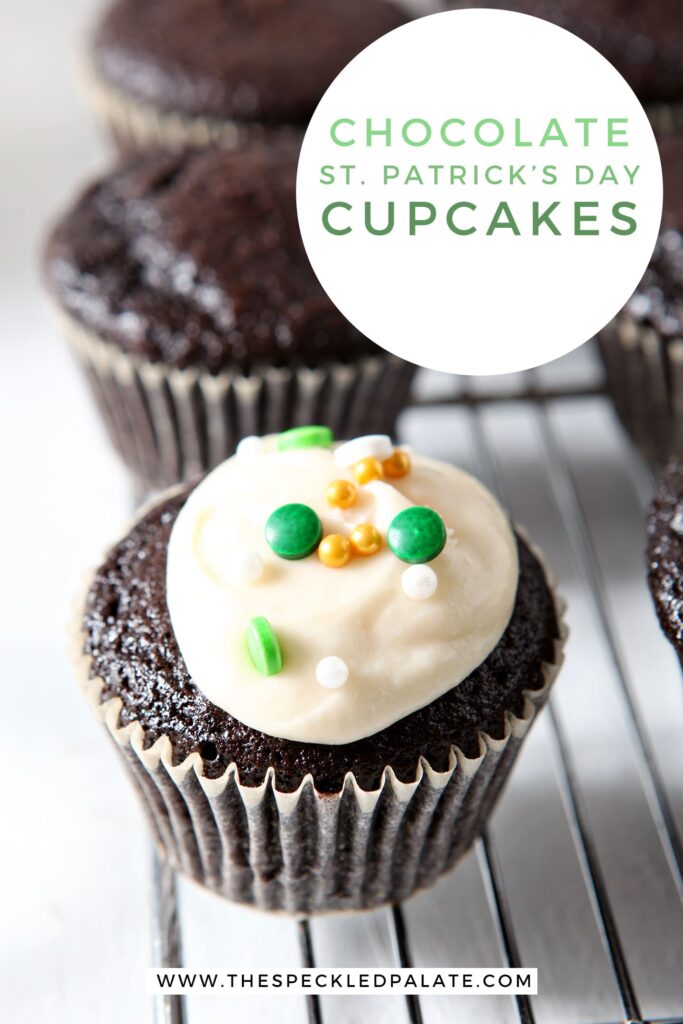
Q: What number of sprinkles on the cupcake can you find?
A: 14